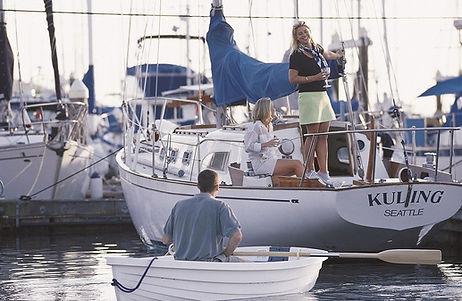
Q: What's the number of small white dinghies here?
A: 1